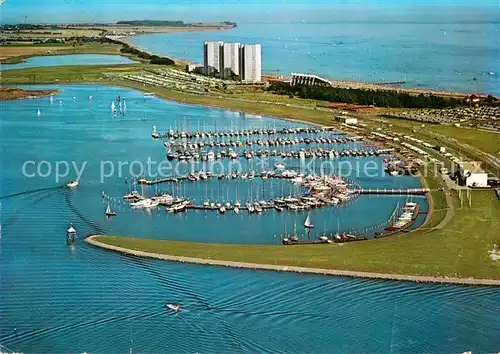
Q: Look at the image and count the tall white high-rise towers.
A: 3